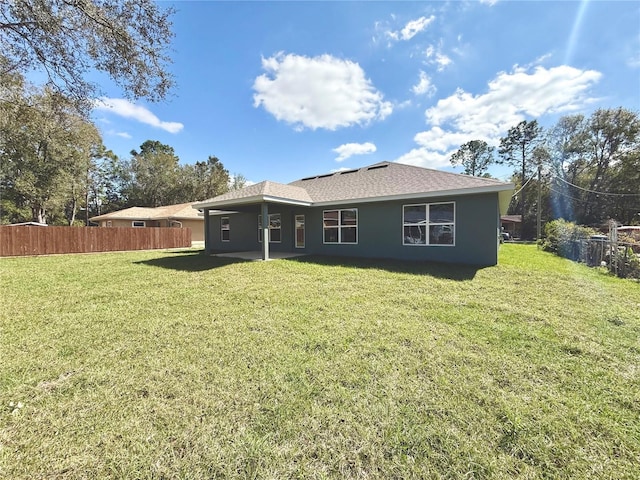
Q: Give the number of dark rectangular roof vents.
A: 4